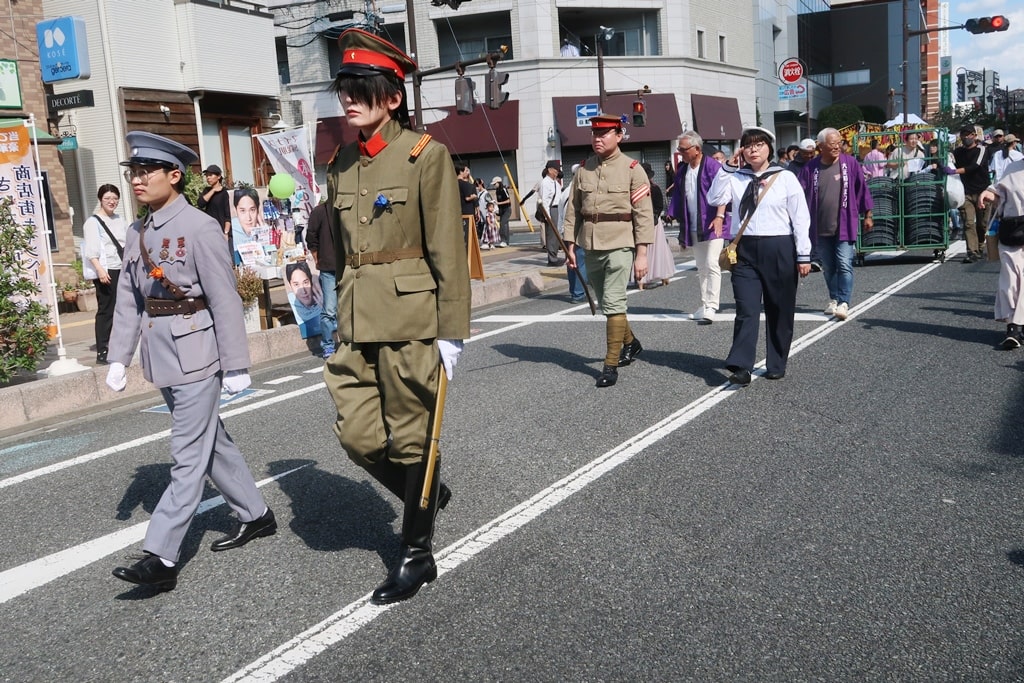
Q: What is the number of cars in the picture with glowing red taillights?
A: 0